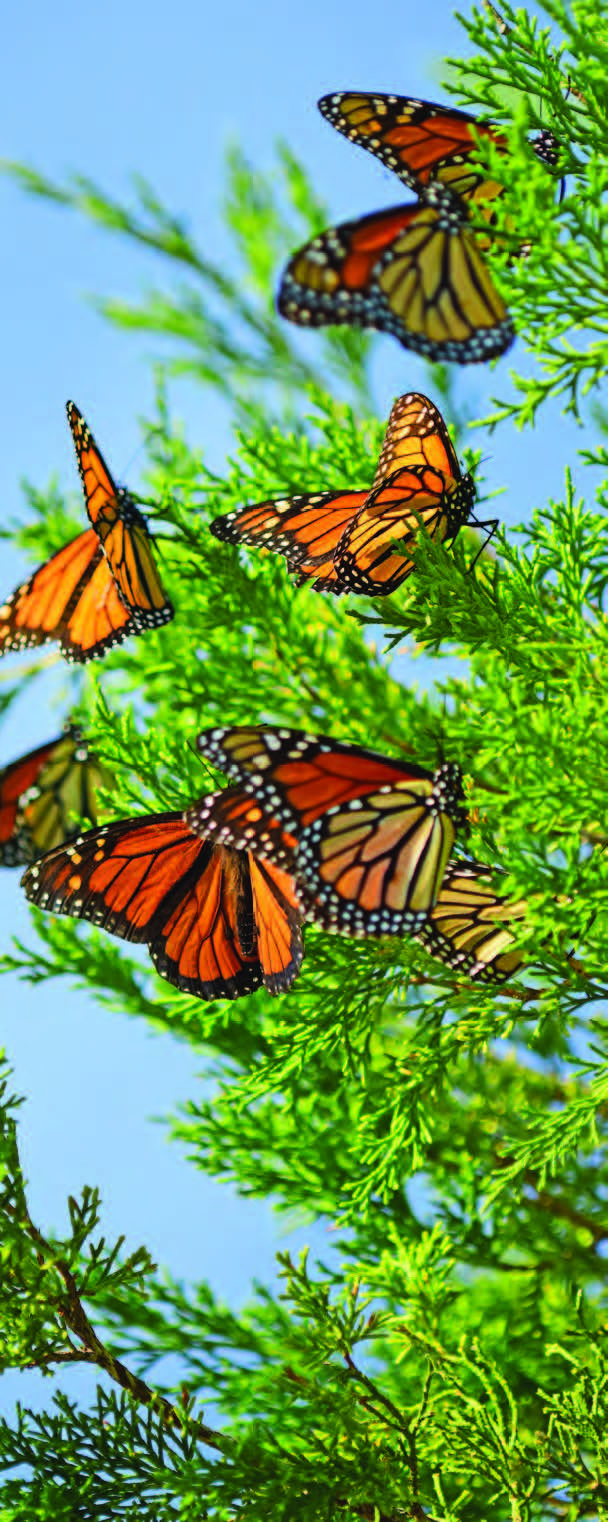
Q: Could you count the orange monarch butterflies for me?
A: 8